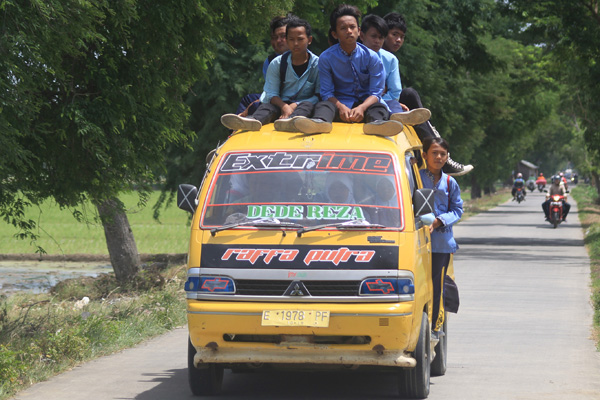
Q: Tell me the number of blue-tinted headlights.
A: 2